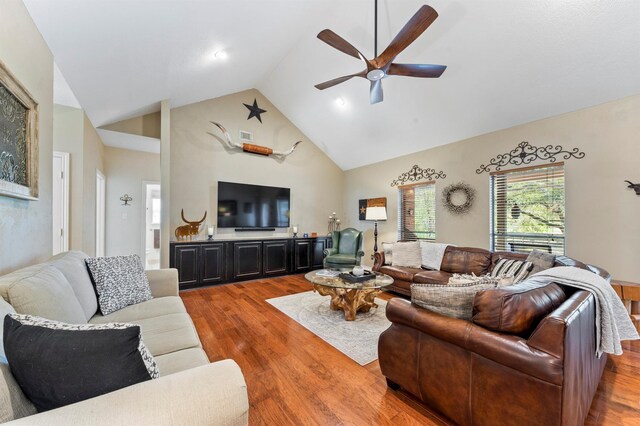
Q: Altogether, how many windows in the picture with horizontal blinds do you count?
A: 2